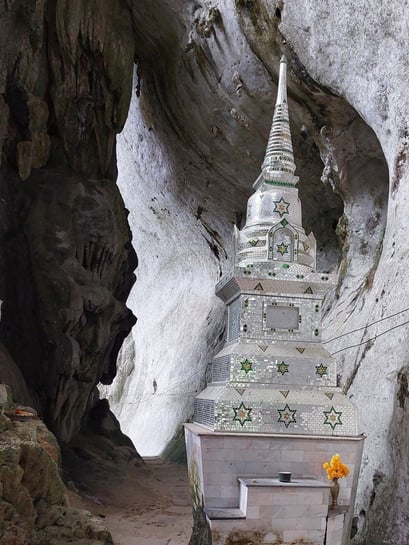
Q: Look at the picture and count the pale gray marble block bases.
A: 1